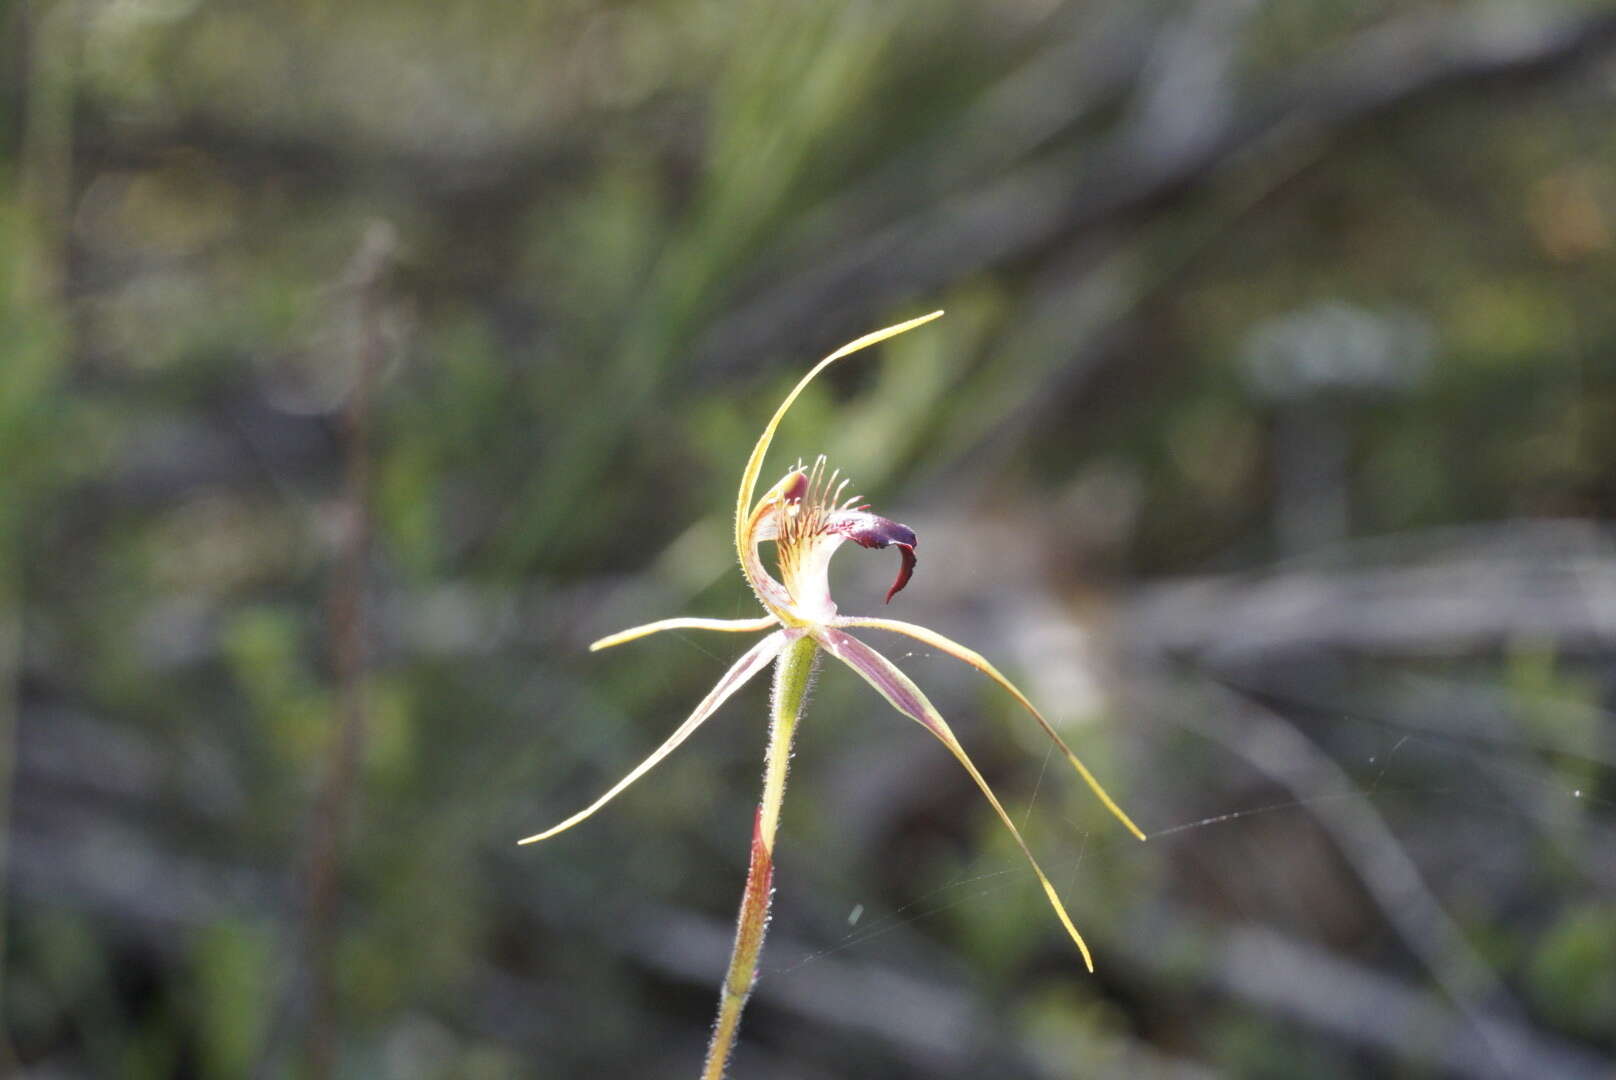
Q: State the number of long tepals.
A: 5